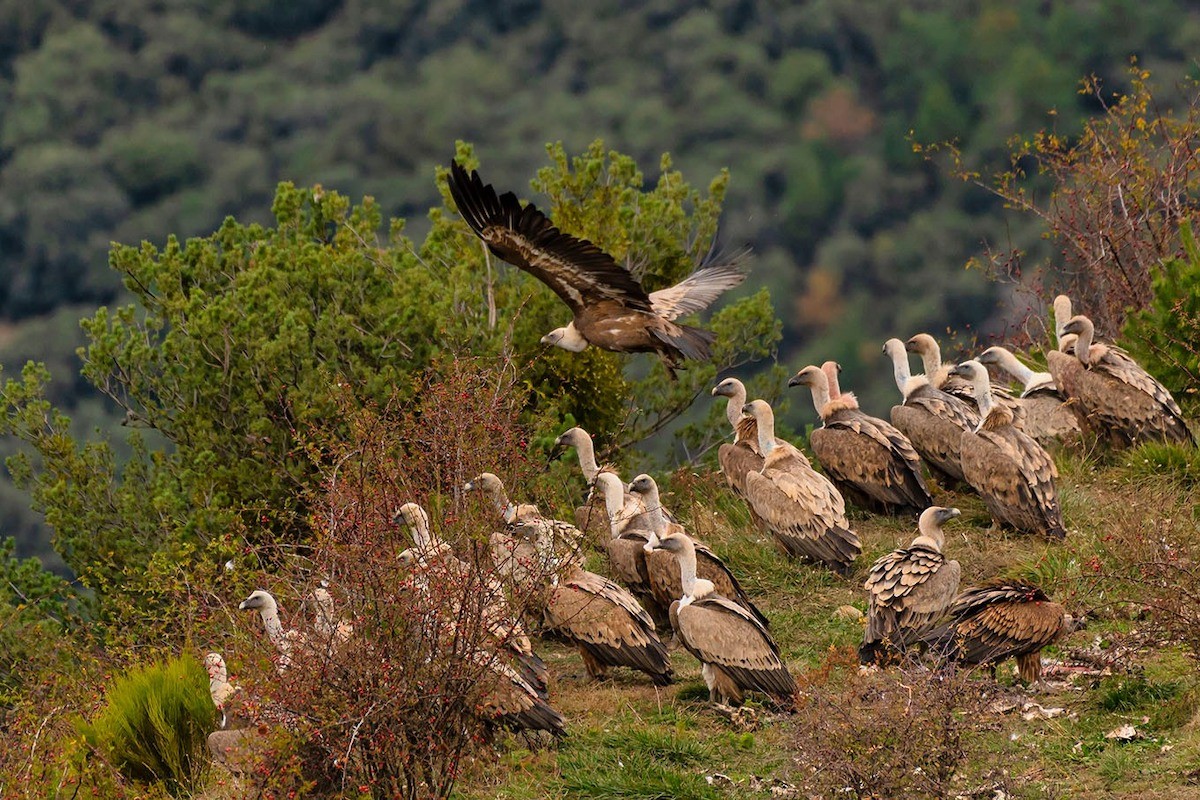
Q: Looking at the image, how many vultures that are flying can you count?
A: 1